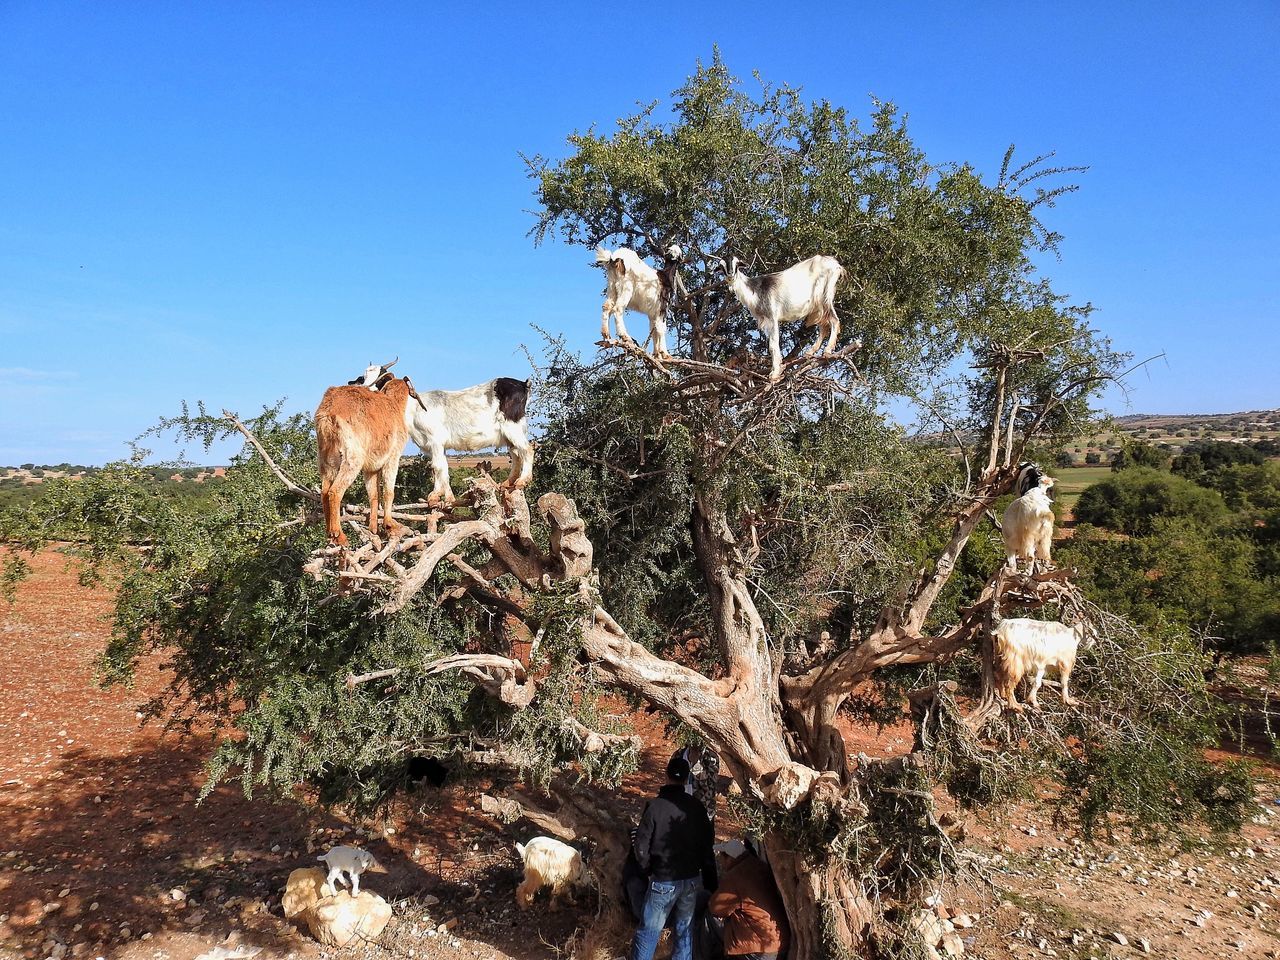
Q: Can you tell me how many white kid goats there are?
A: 1